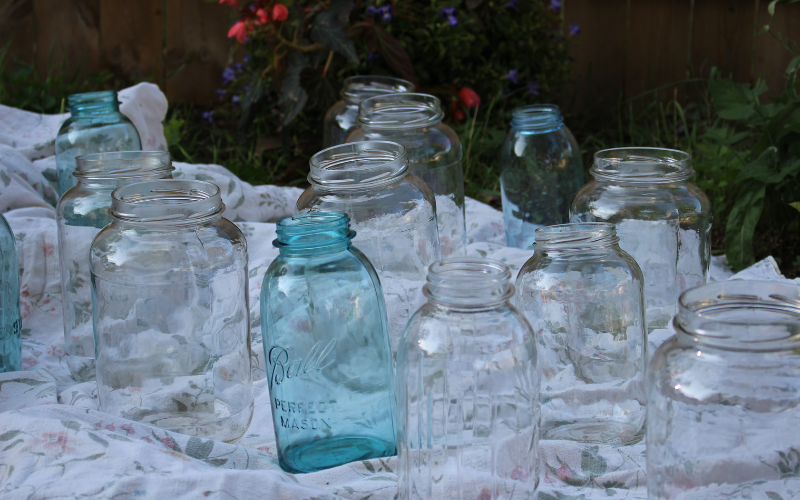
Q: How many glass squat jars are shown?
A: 13